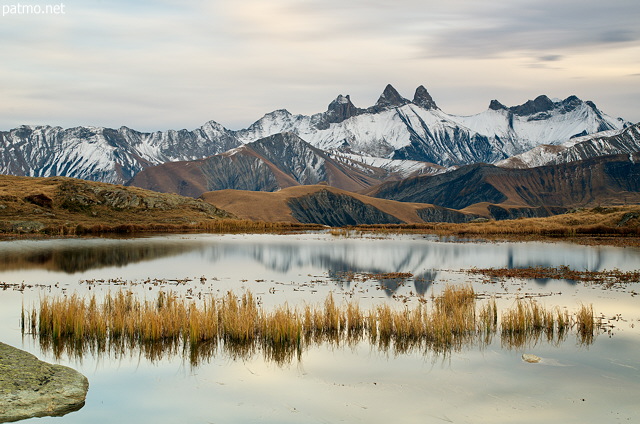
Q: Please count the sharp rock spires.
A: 3